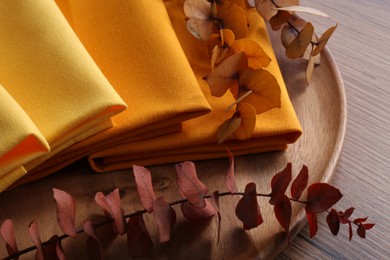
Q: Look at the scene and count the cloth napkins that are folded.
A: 4